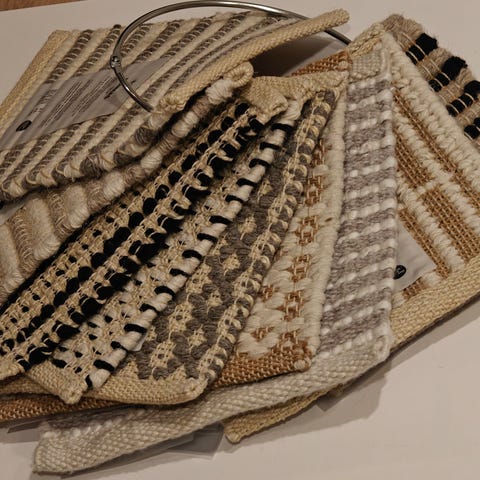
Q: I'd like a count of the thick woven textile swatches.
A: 9